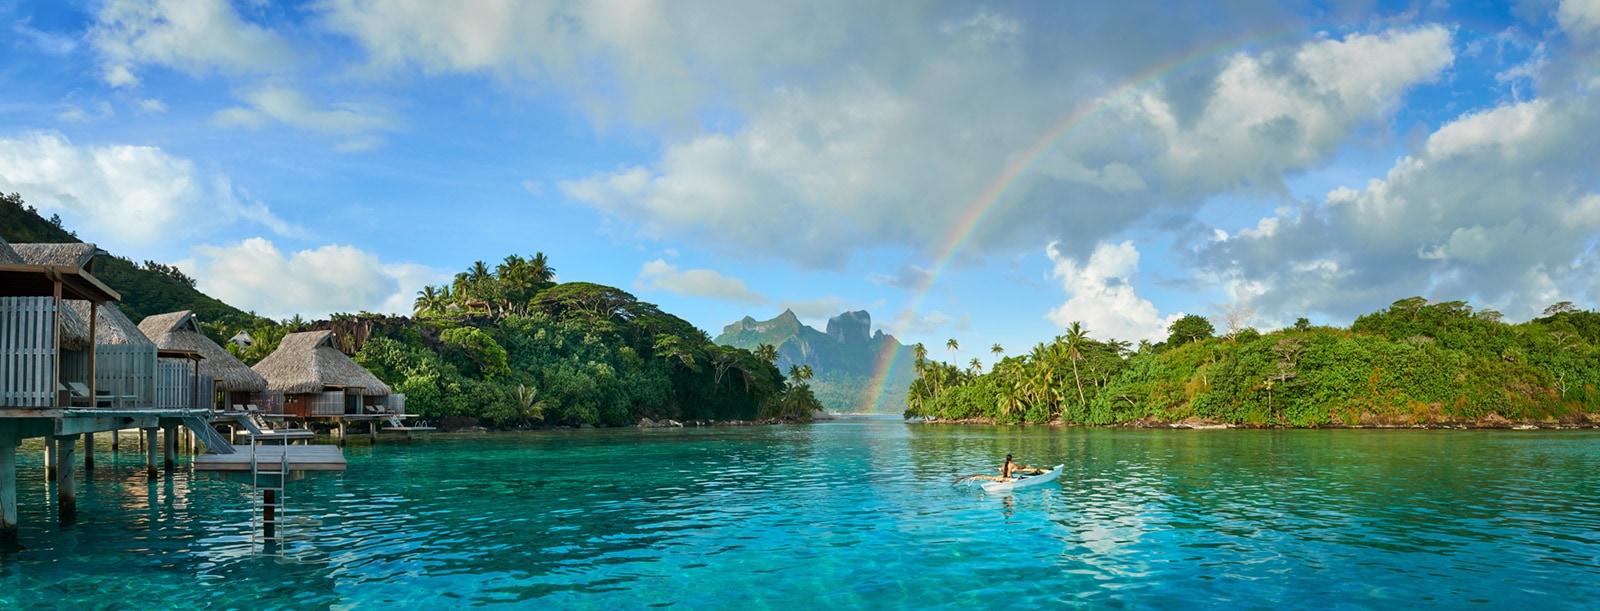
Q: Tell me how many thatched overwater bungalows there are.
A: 4